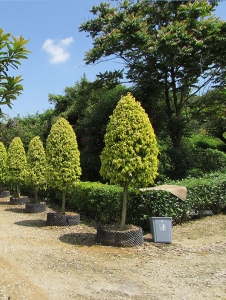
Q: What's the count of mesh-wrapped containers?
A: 5